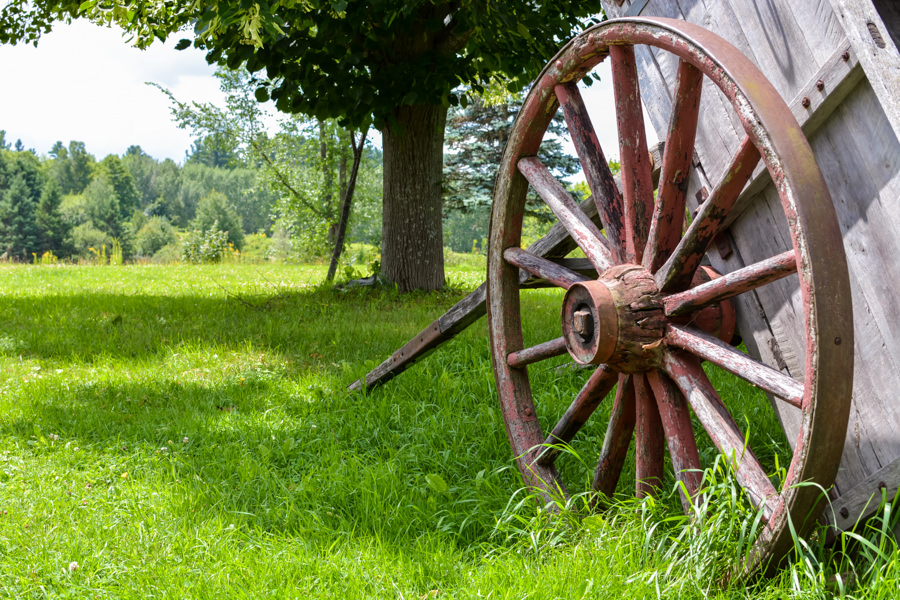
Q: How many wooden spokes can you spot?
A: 14